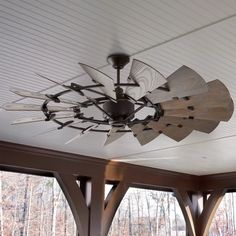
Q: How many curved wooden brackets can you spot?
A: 4